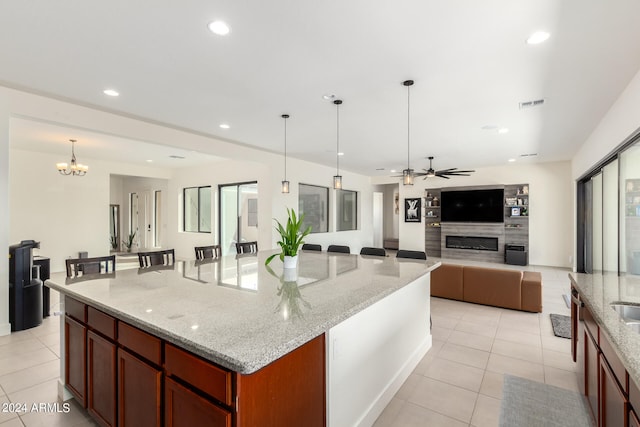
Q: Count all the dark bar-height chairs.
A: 8